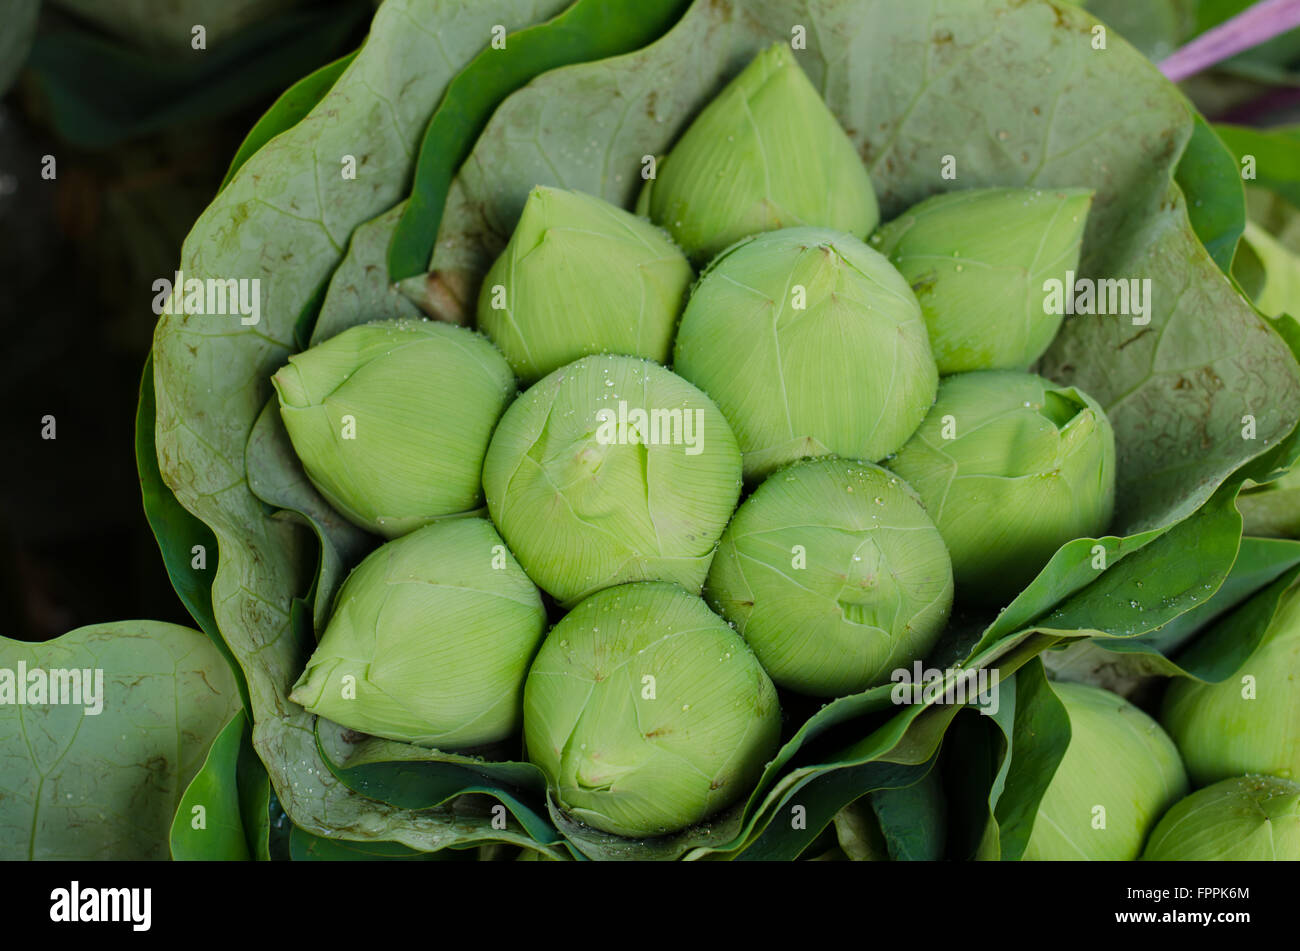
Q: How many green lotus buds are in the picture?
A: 13